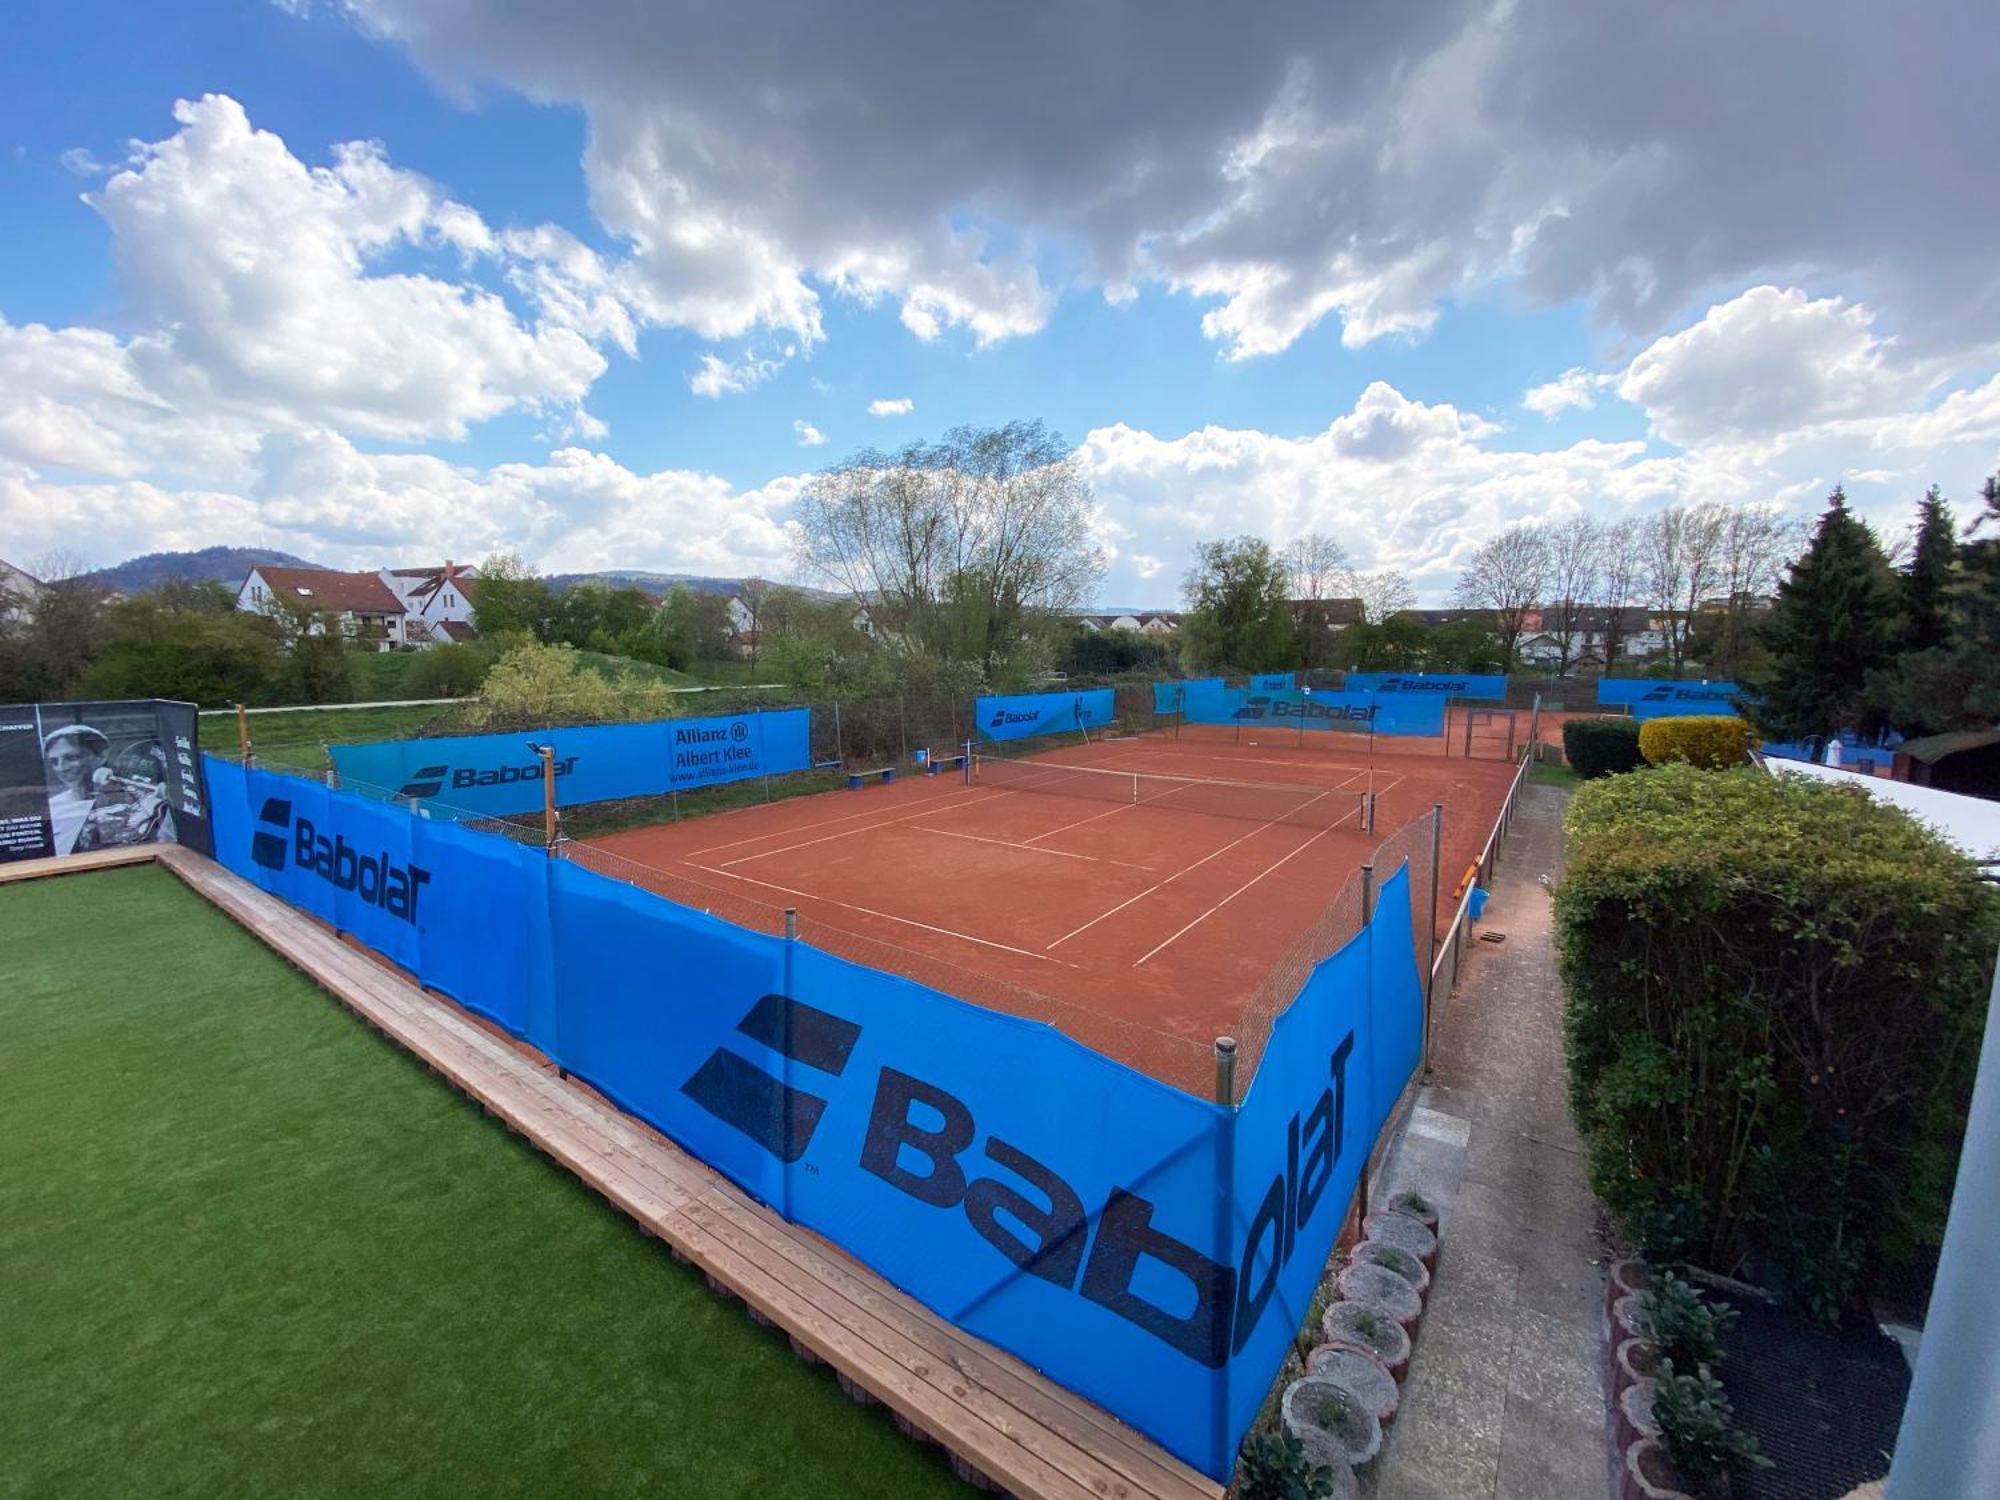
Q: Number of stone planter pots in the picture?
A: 13